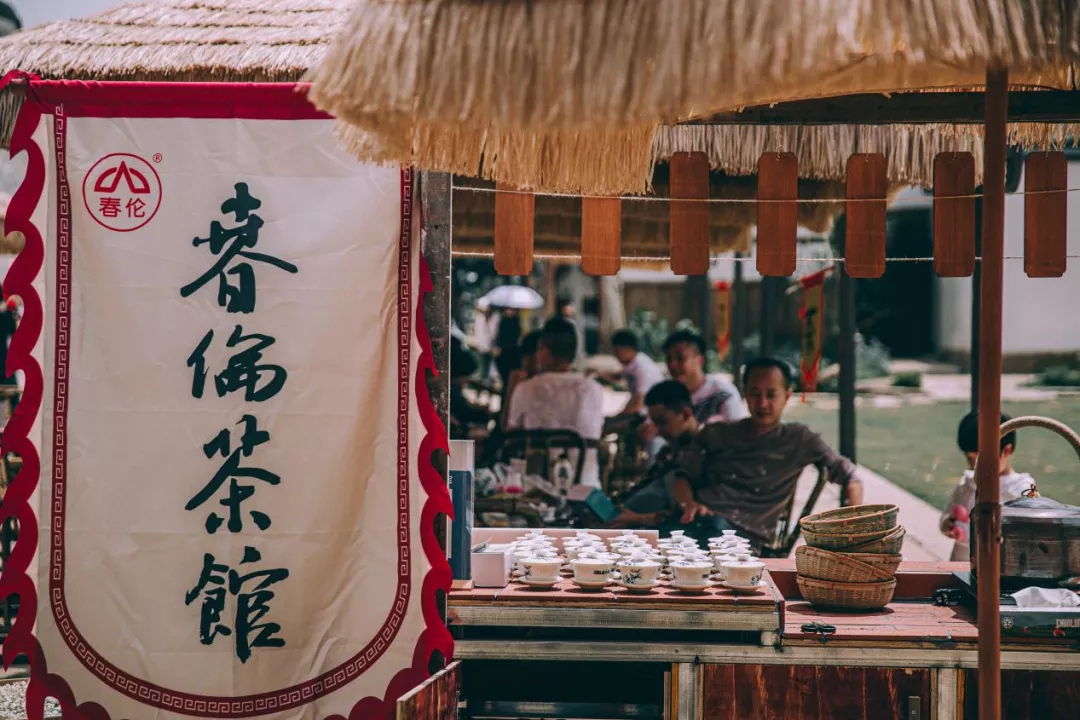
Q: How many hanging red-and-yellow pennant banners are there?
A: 2